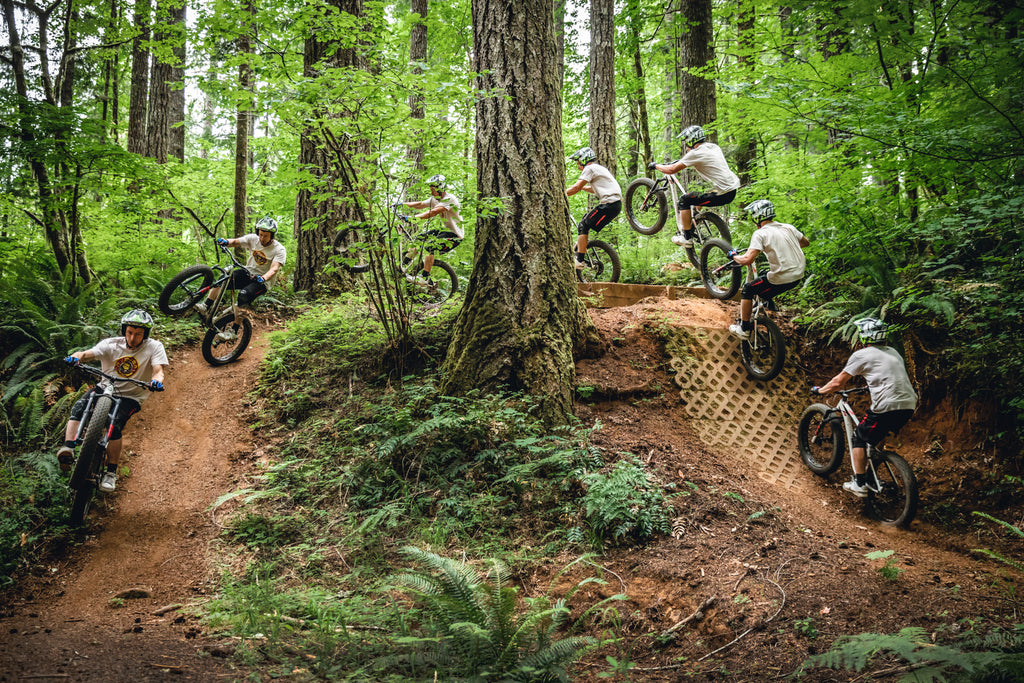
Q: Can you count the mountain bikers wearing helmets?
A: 7